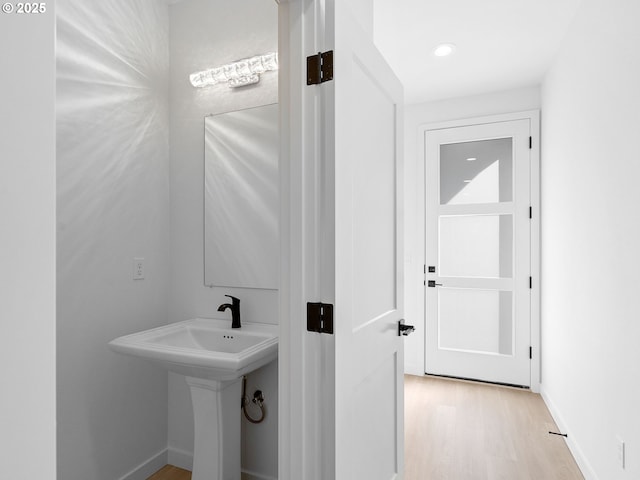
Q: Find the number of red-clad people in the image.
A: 0